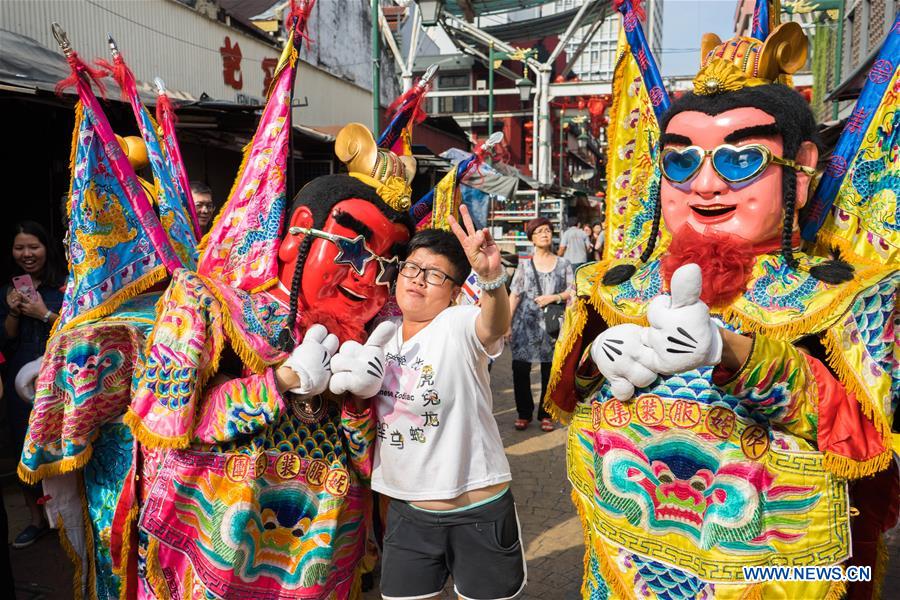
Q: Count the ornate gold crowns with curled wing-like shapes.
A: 2